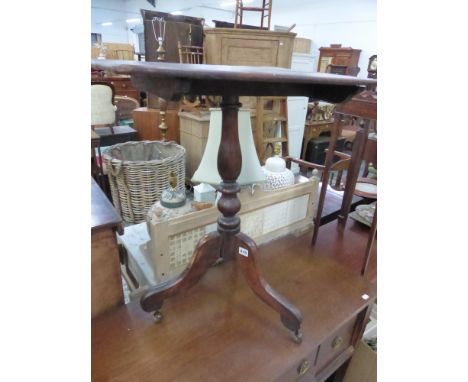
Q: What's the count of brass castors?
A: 2